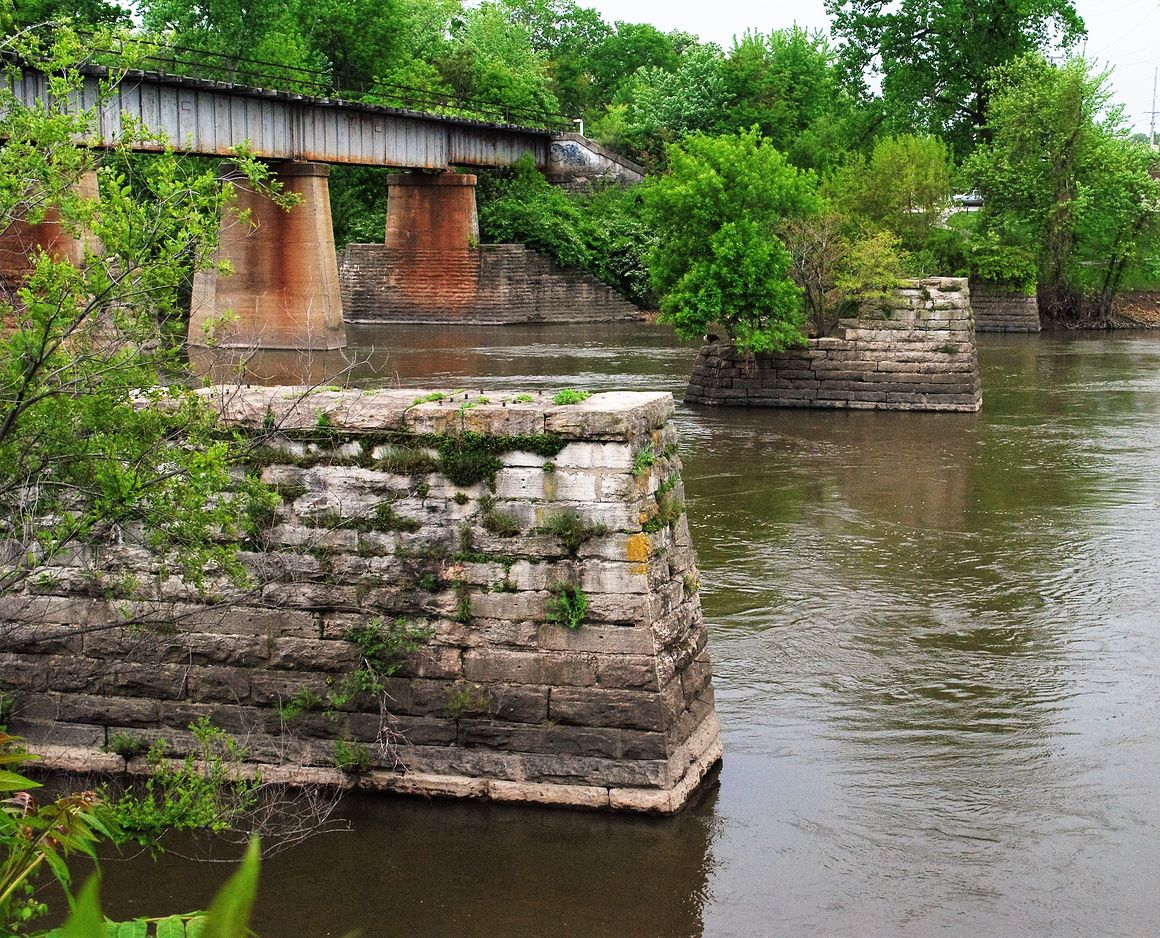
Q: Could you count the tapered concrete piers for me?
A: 3